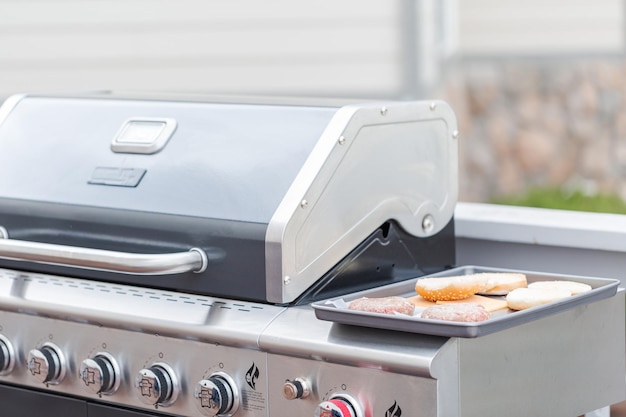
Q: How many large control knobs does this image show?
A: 6